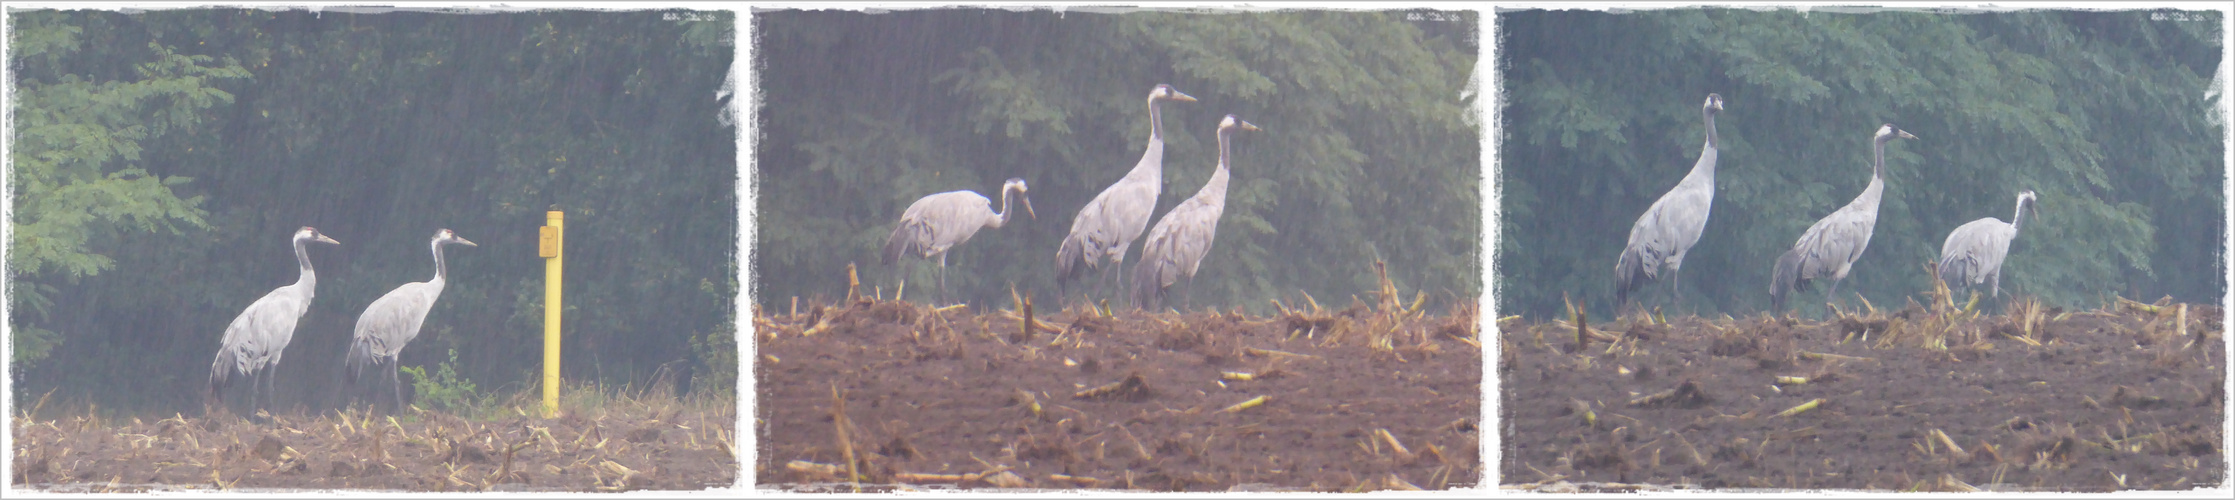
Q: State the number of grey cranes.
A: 8